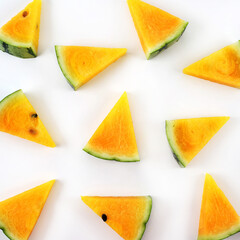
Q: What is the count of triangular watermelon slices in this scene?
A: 10